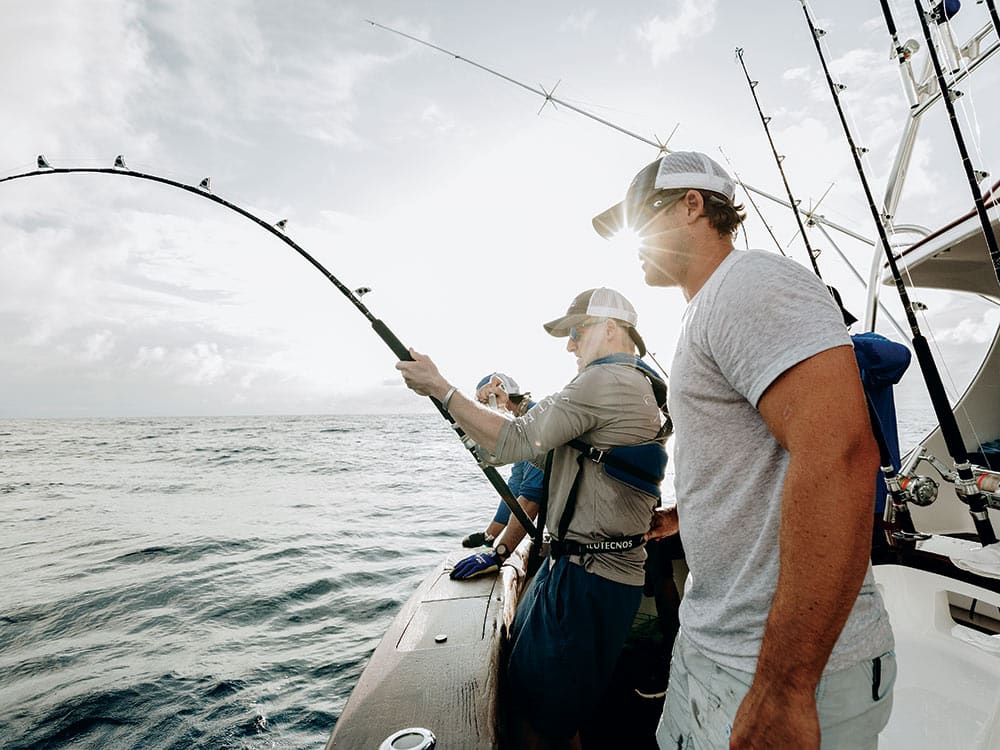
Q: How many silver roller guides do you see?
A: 13